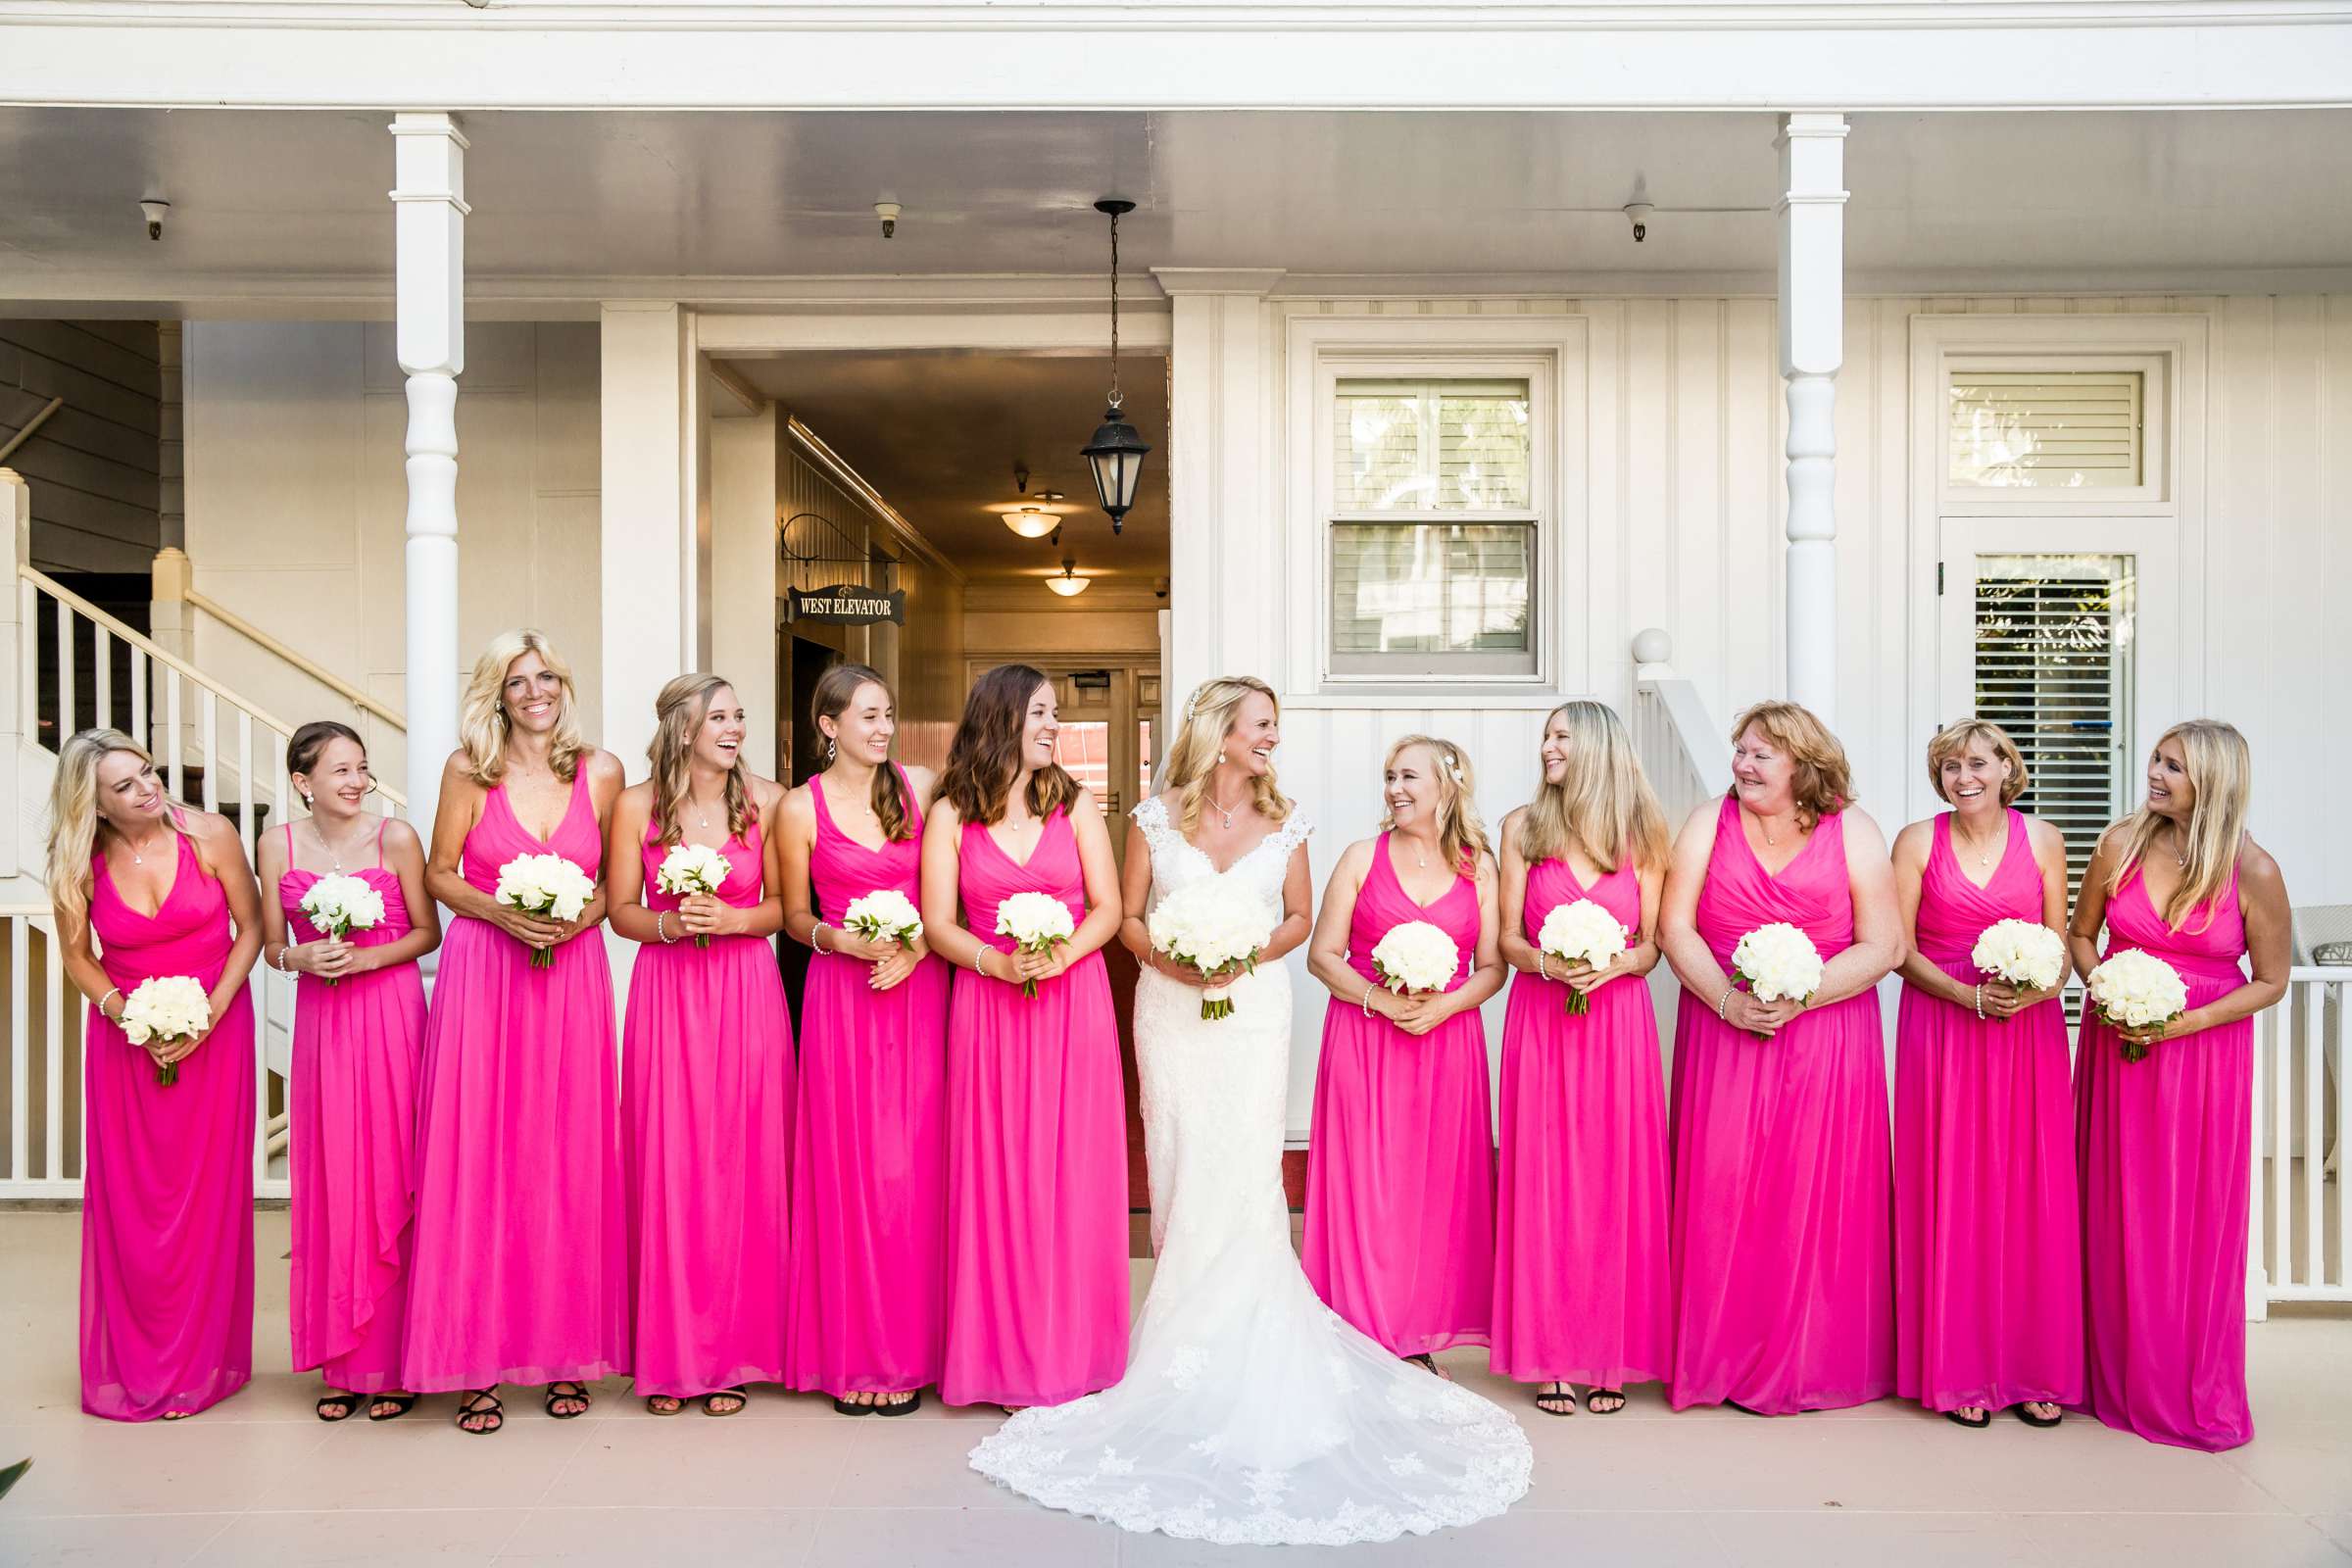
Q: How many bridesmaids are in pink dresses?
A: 11